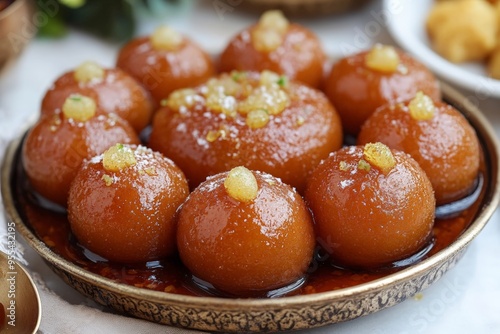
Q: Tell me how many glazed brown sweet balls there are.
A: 10